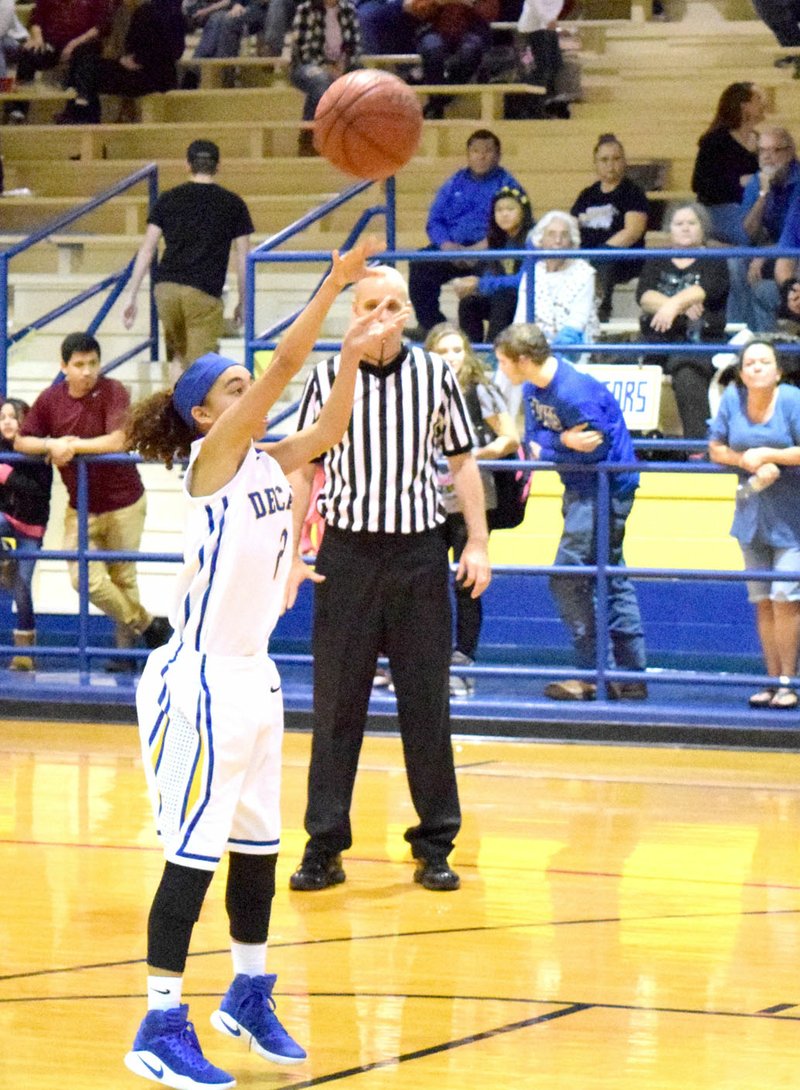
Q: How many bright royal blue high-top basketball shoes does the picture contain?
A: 2